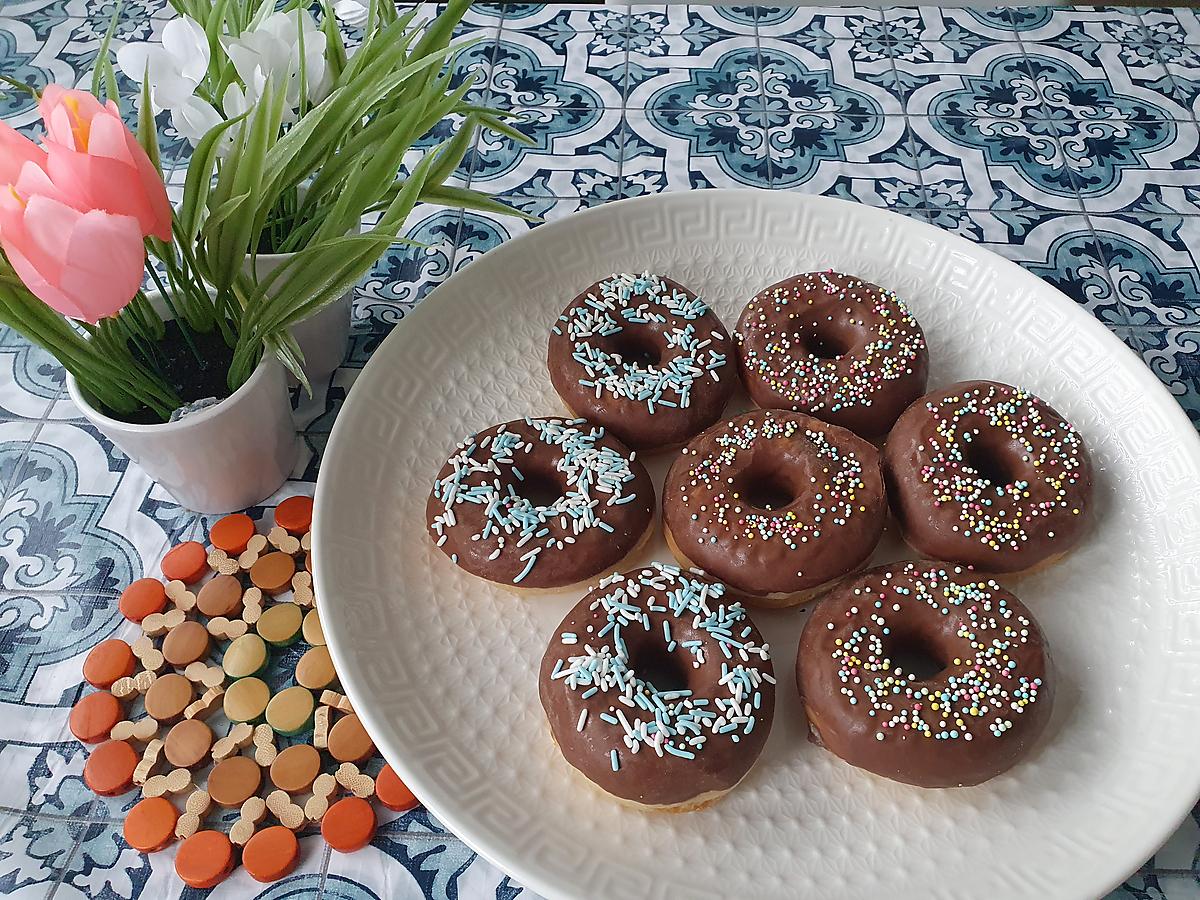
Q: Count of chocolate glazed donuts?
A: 7